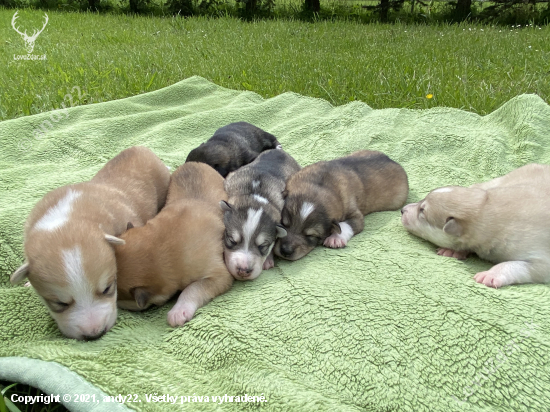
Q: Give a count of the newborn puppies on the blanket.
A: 6